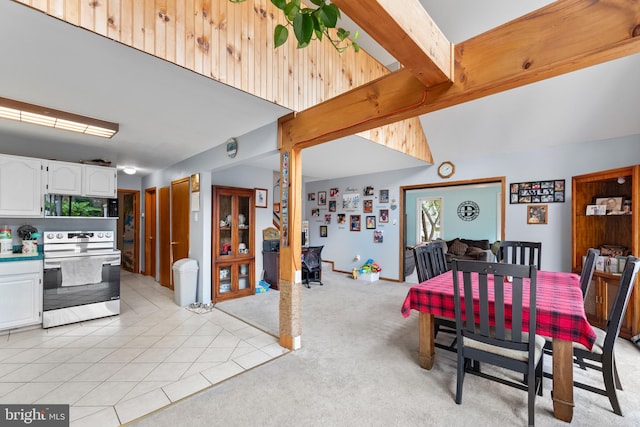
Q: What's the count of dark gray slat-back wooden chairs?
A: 6